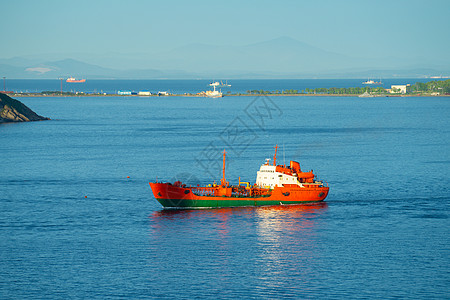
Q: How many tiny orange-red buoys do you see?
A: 2